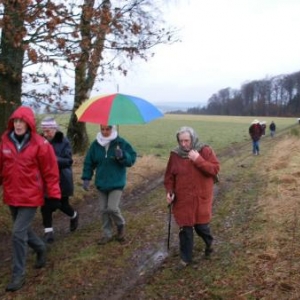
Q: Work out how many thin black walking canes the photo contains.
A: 1